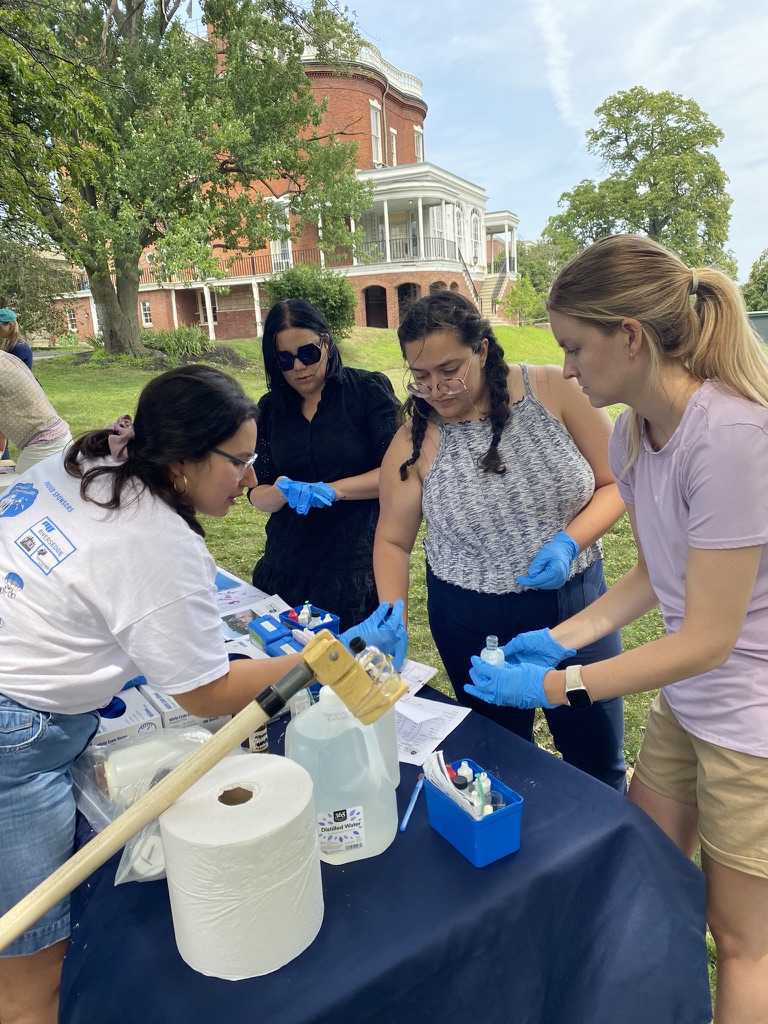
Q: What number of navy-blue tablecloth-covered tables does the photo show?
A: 1